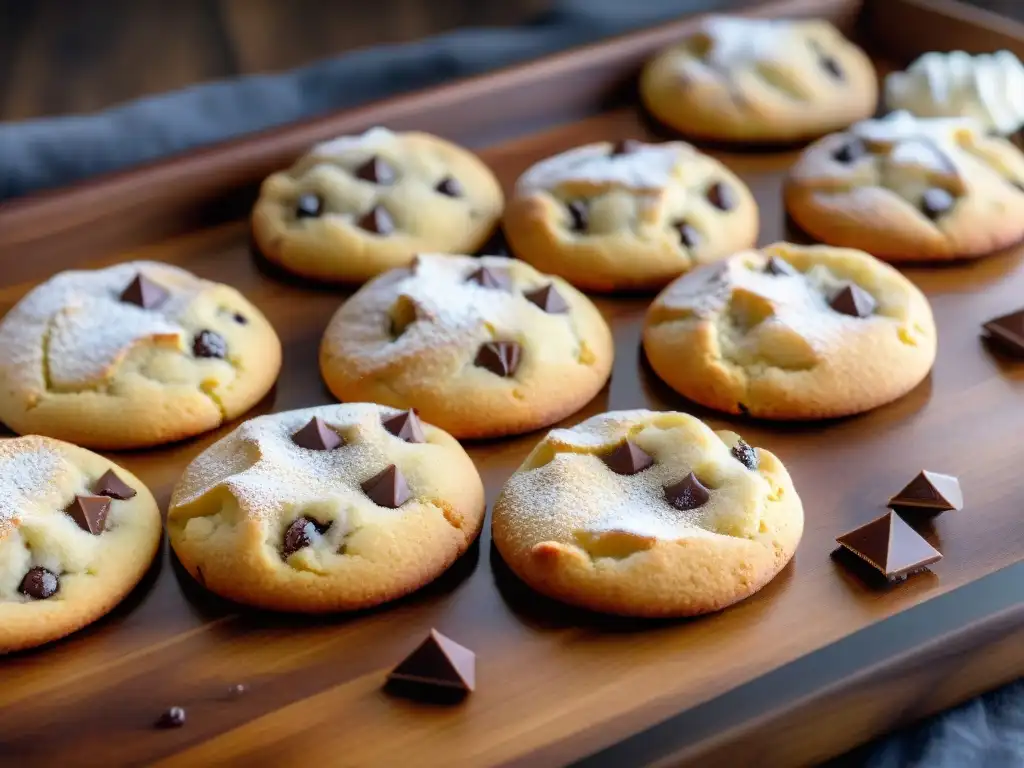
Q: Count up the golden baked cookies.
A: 10